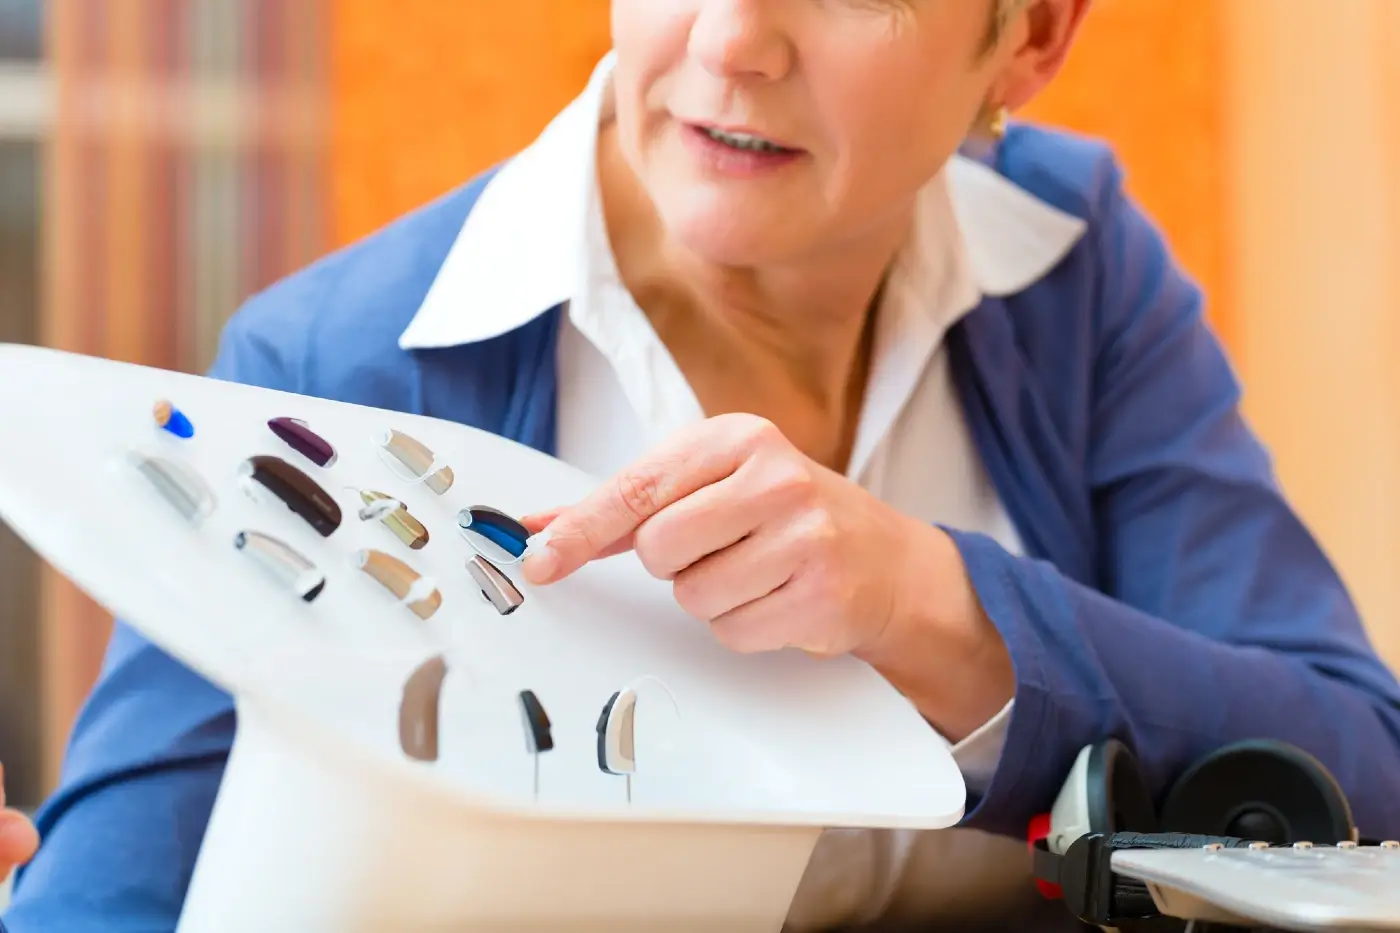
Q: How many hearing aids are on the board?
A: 13